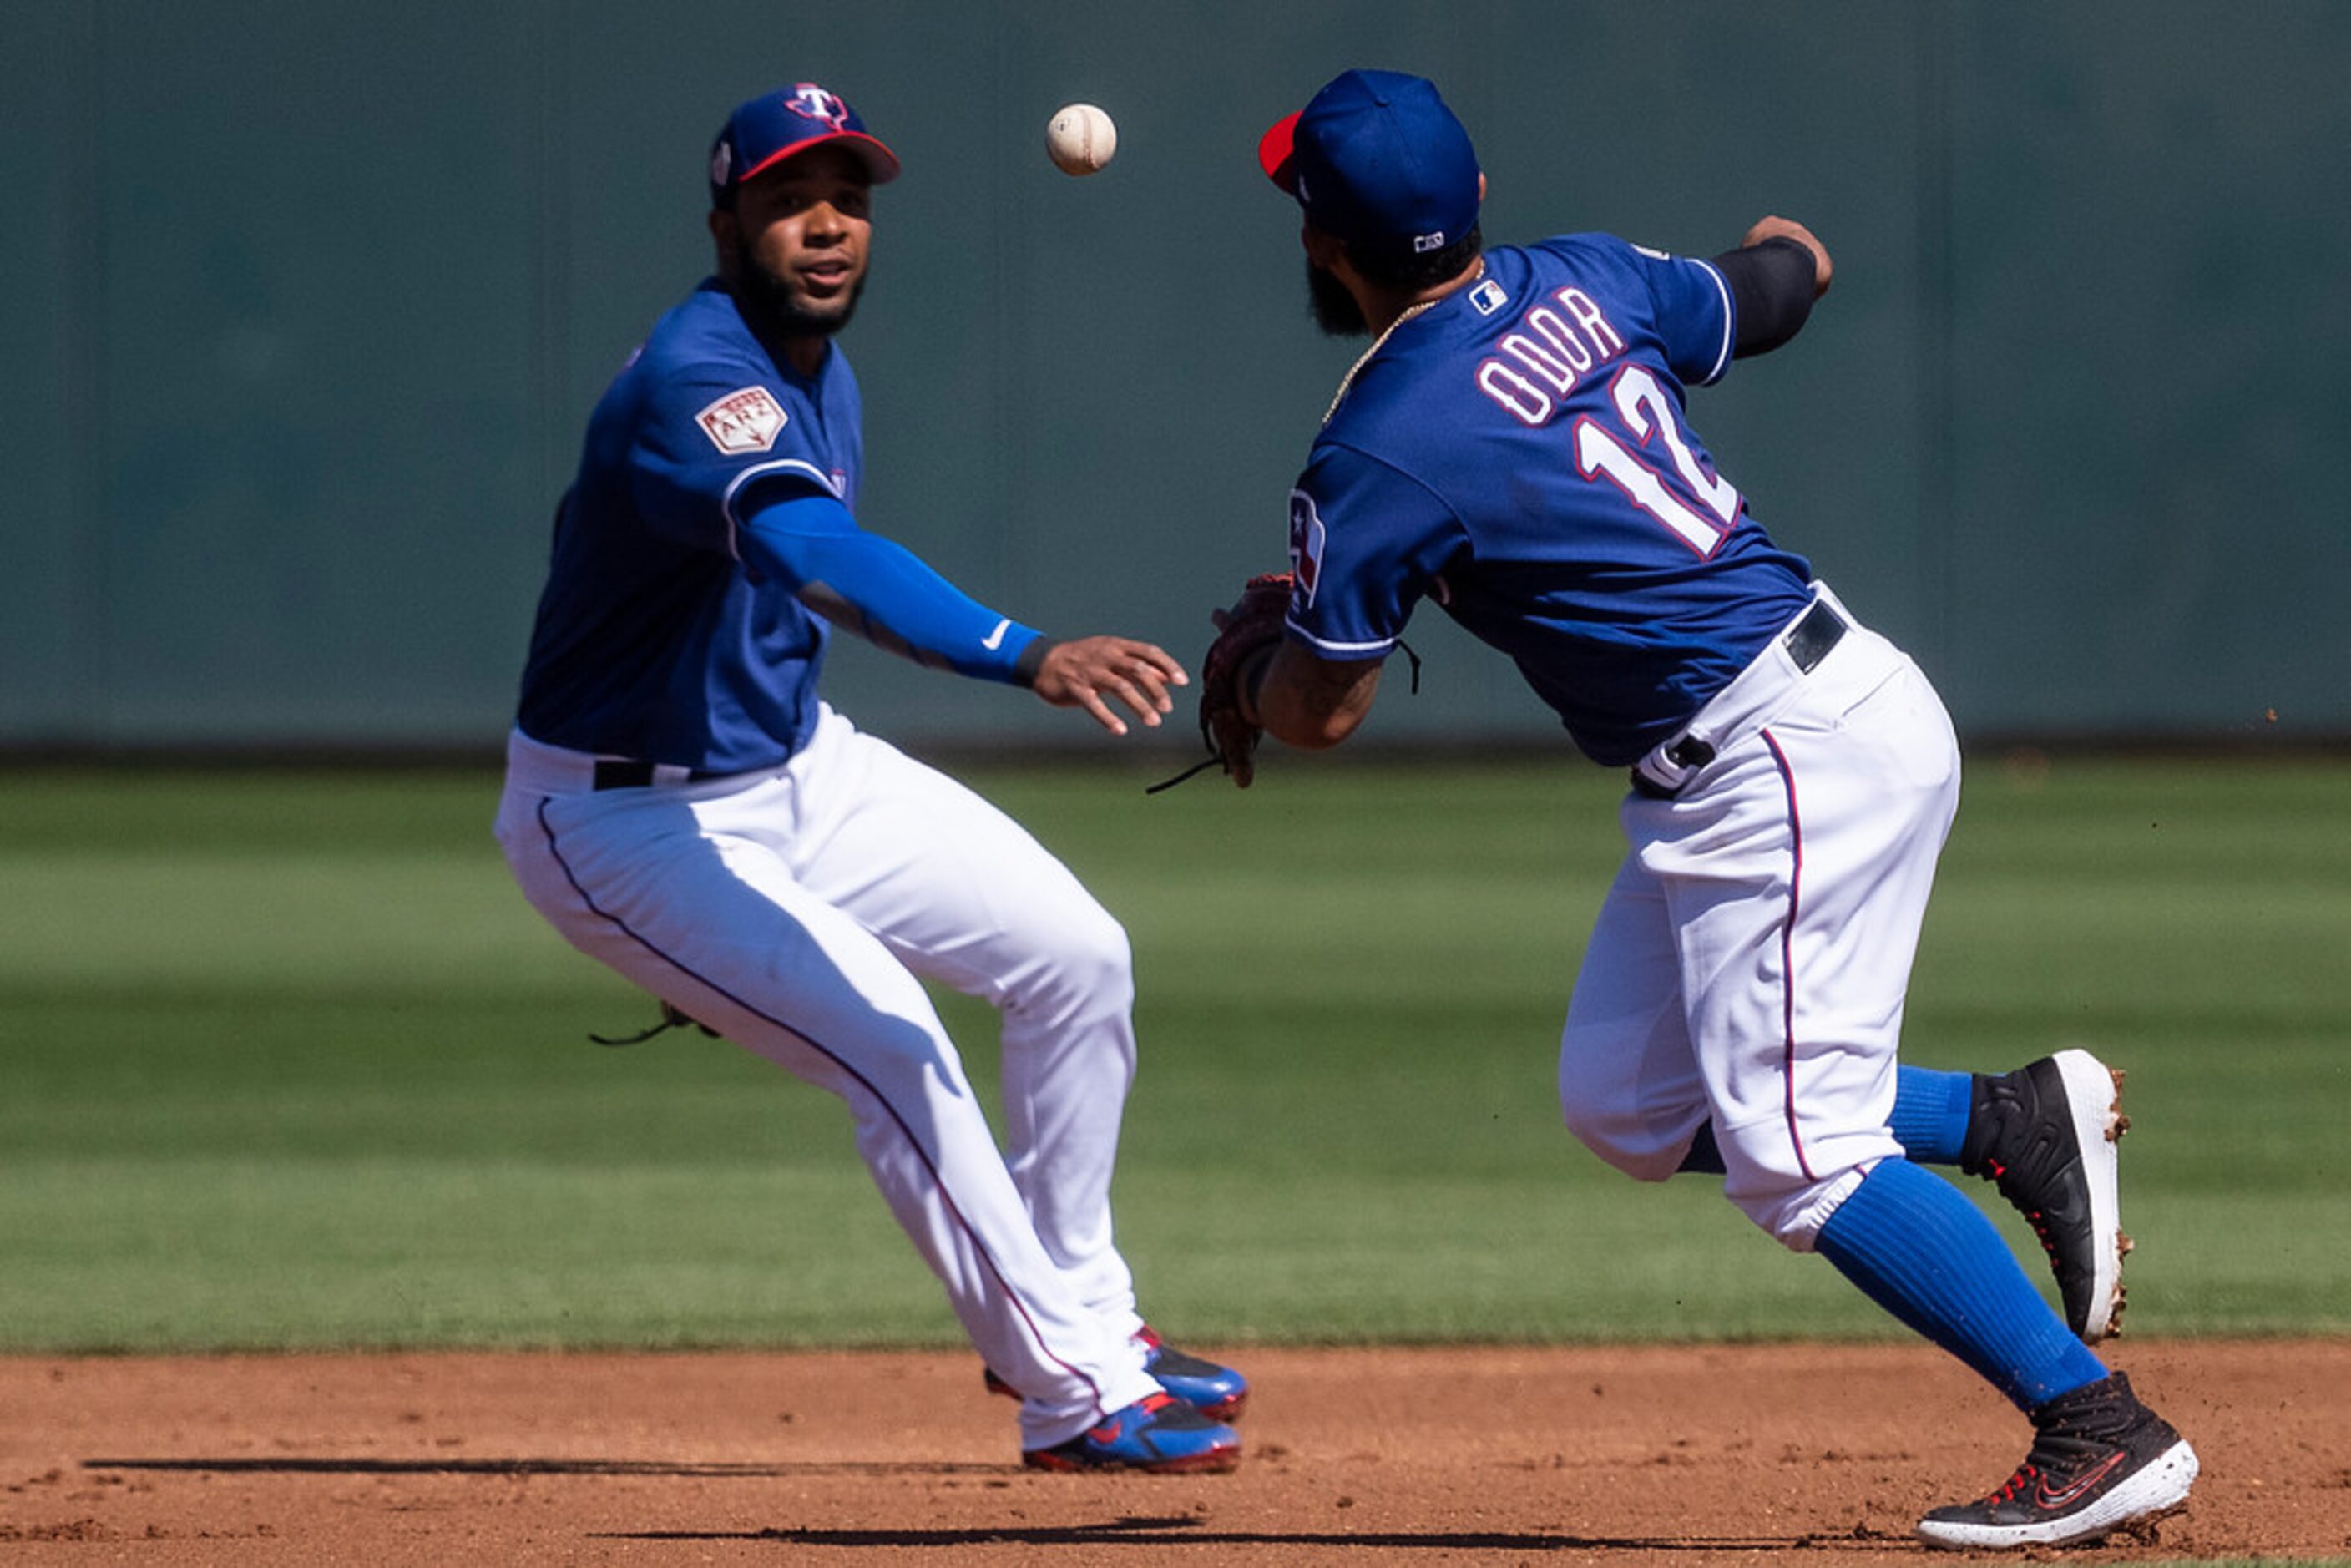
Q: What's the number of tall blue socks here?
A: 2